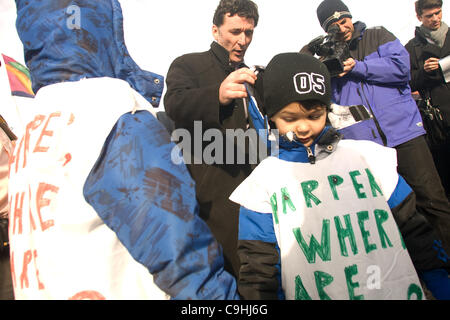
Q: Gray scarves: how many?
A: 1